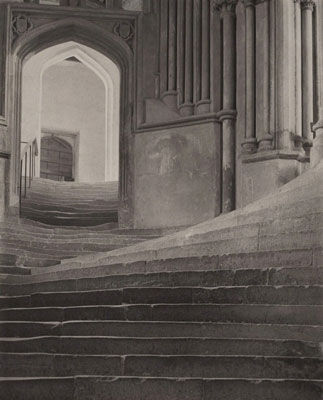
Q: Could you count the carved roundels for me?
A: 2